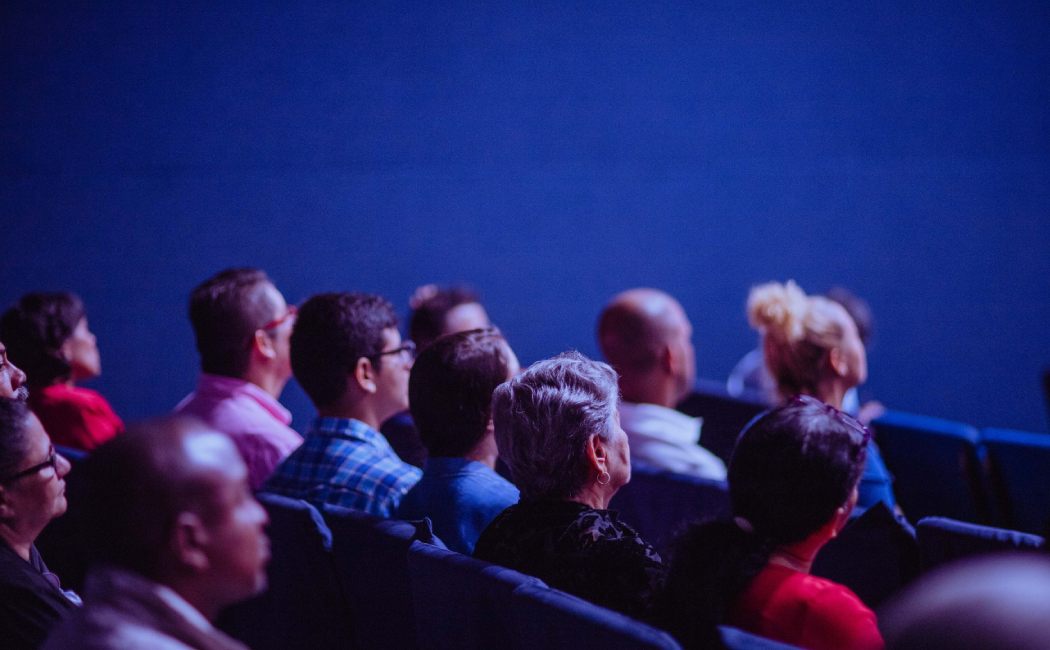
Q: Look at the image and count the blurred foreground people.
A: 2